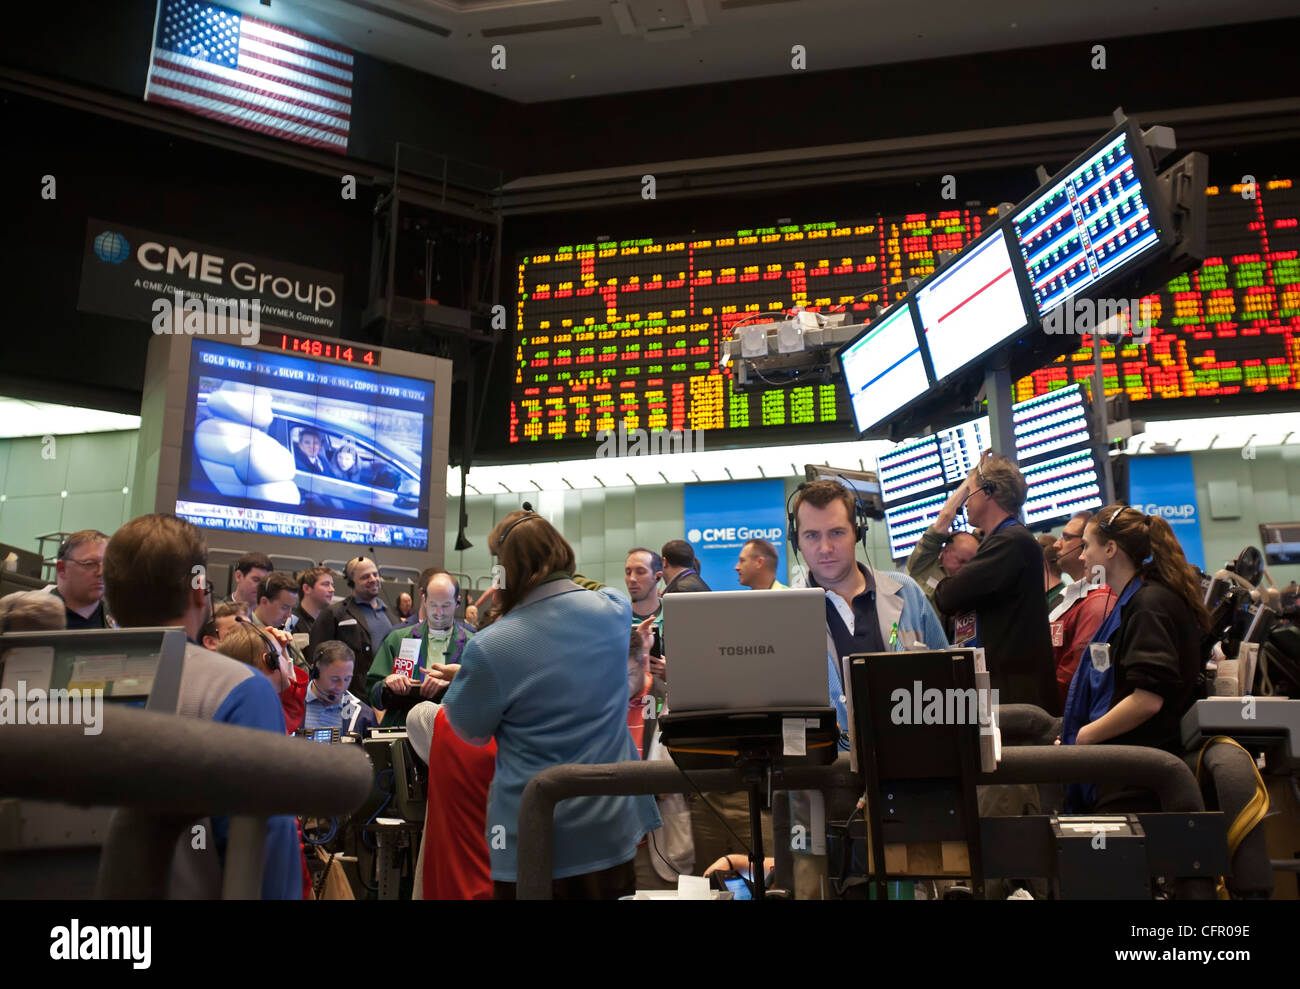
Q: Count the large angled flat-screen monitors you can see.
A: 3